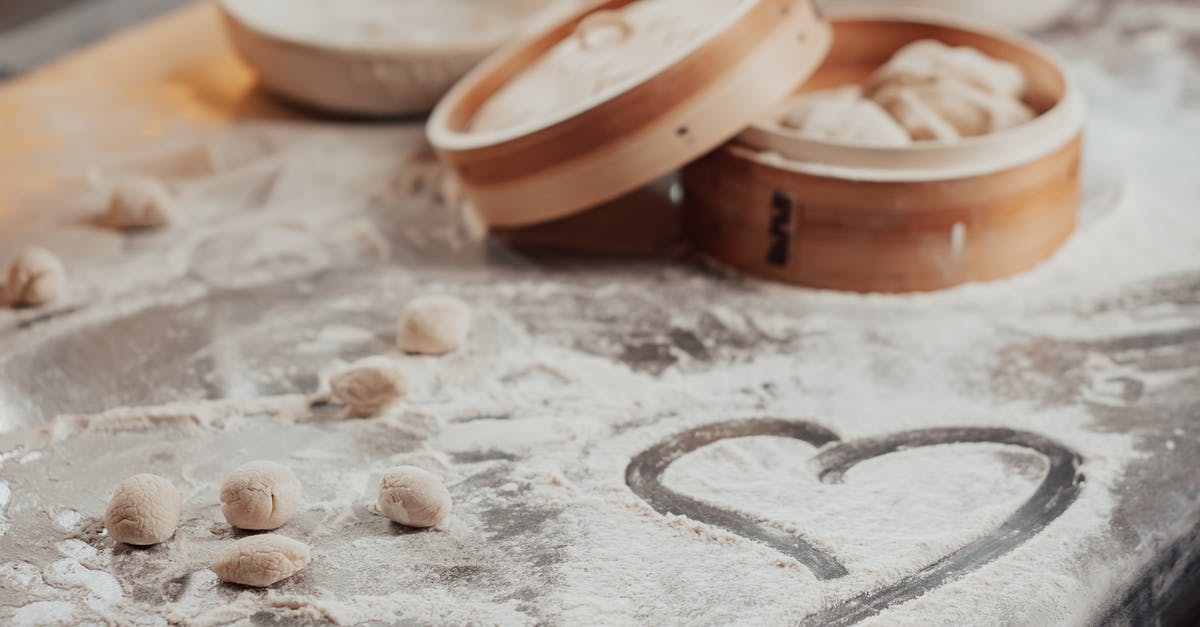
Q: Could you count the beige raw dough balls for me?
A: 8